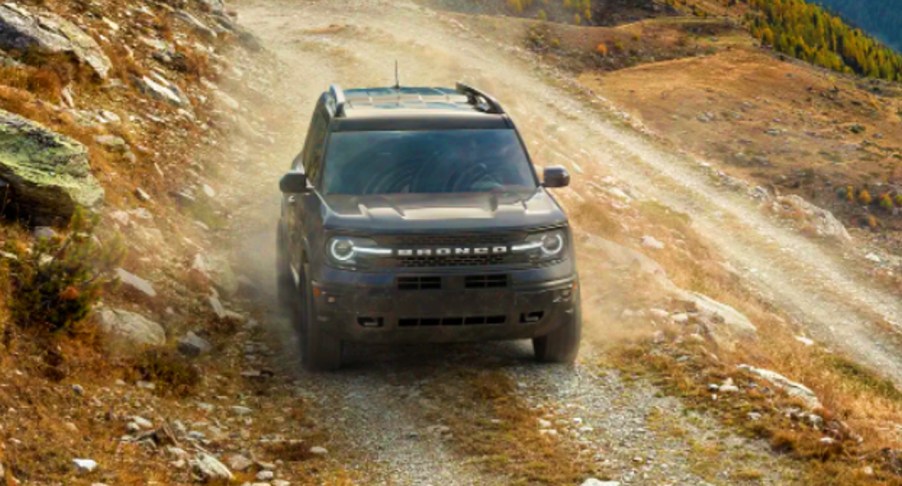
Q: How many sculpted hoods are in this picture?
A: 1